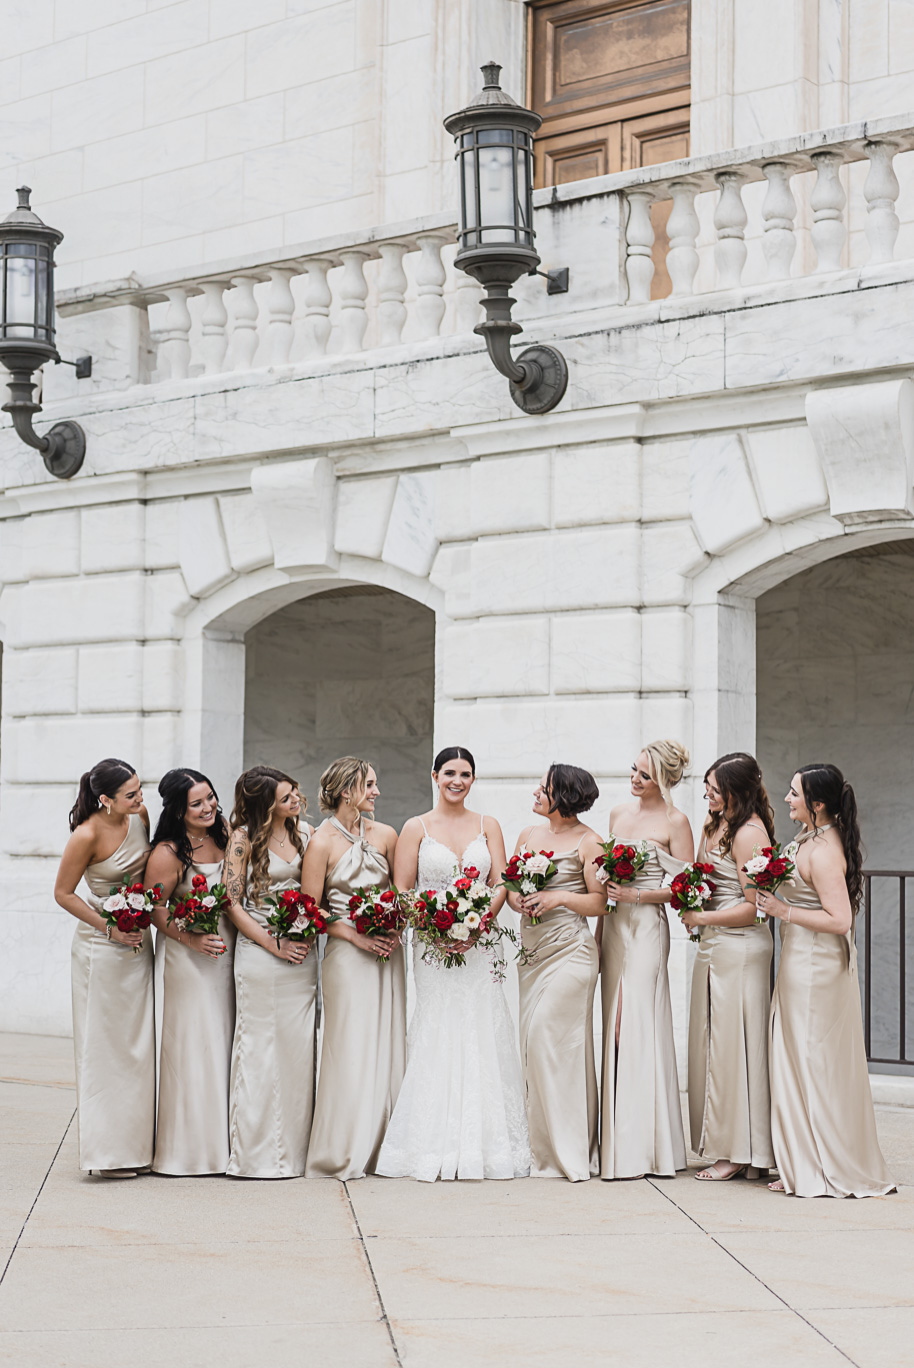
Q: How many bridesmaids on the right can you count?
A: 4